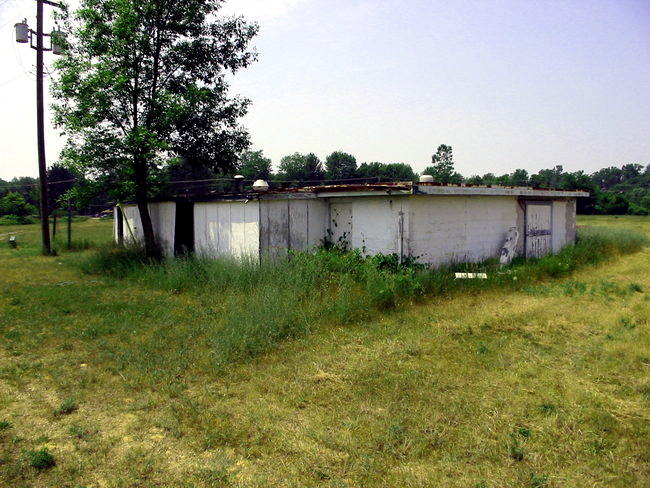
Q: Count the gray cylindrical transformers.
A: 2